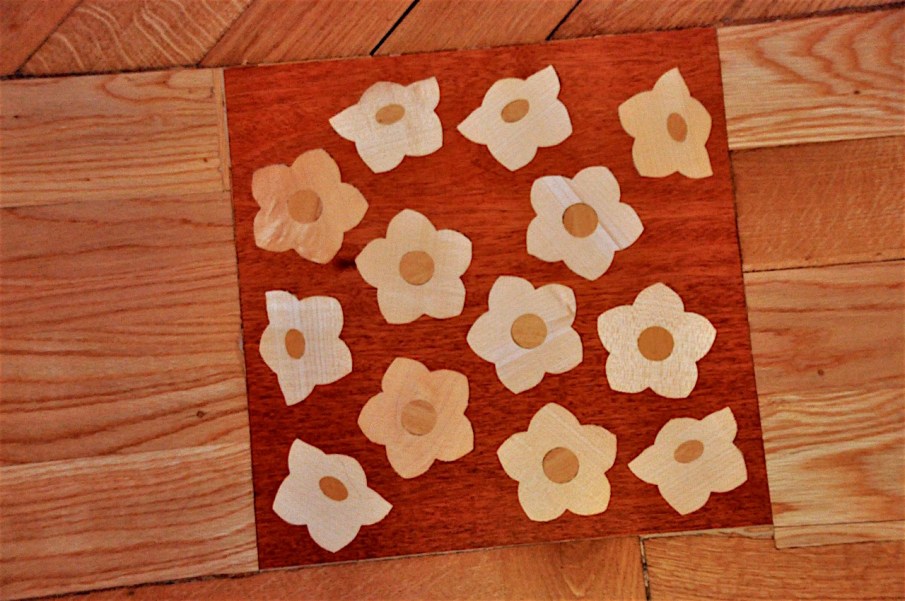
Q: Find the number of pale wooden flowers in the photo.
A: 13